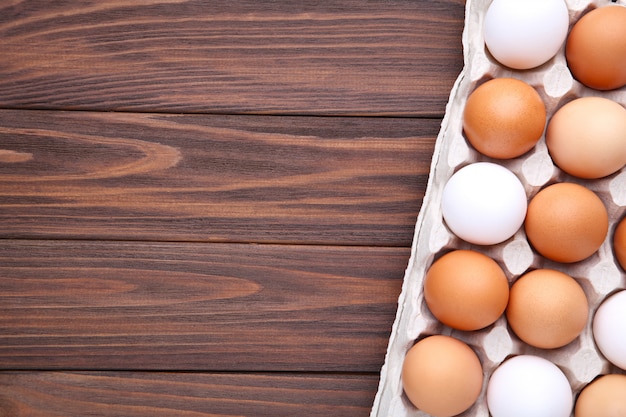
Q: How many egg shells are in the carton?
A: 13